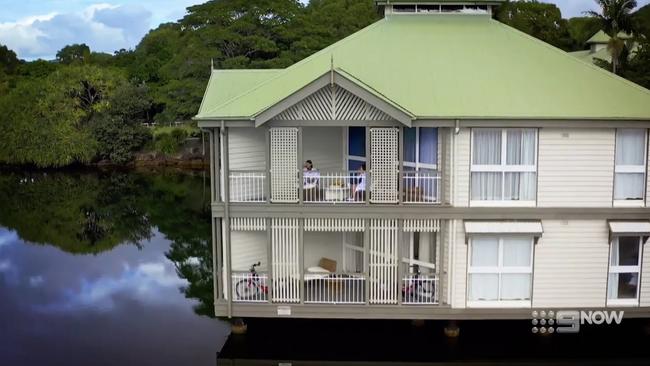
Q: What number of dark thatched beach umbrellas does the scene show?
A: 0